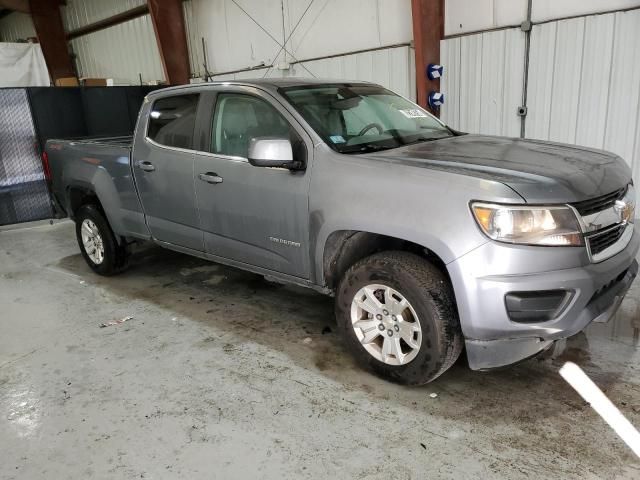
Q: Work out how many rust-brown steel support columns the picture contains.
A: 3